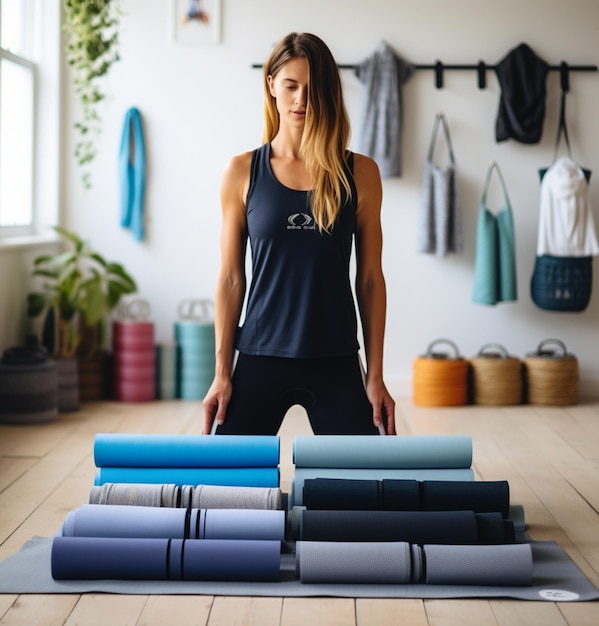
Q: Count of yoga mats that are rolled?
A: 10